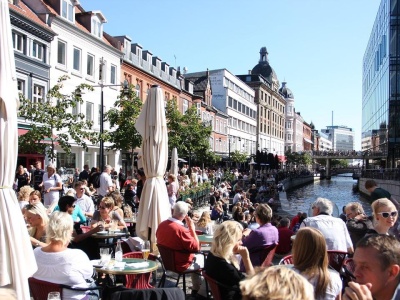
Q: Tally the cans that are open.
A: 0